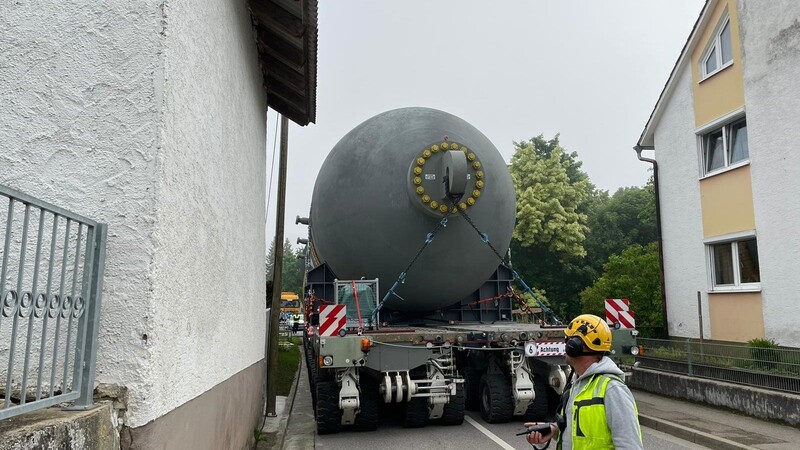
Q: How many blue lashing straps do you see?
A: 2